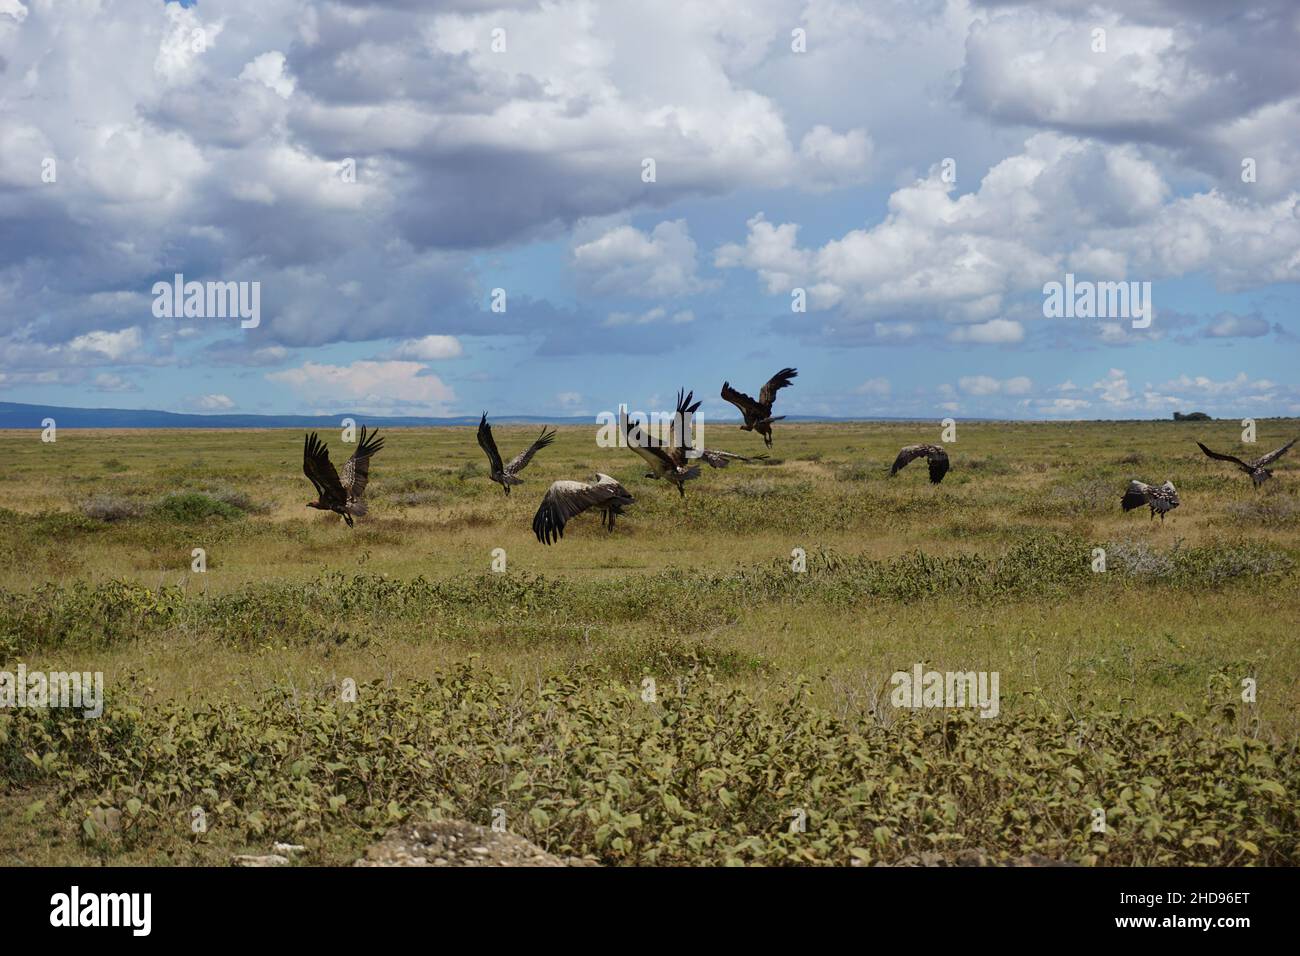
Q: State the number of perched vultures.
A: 0